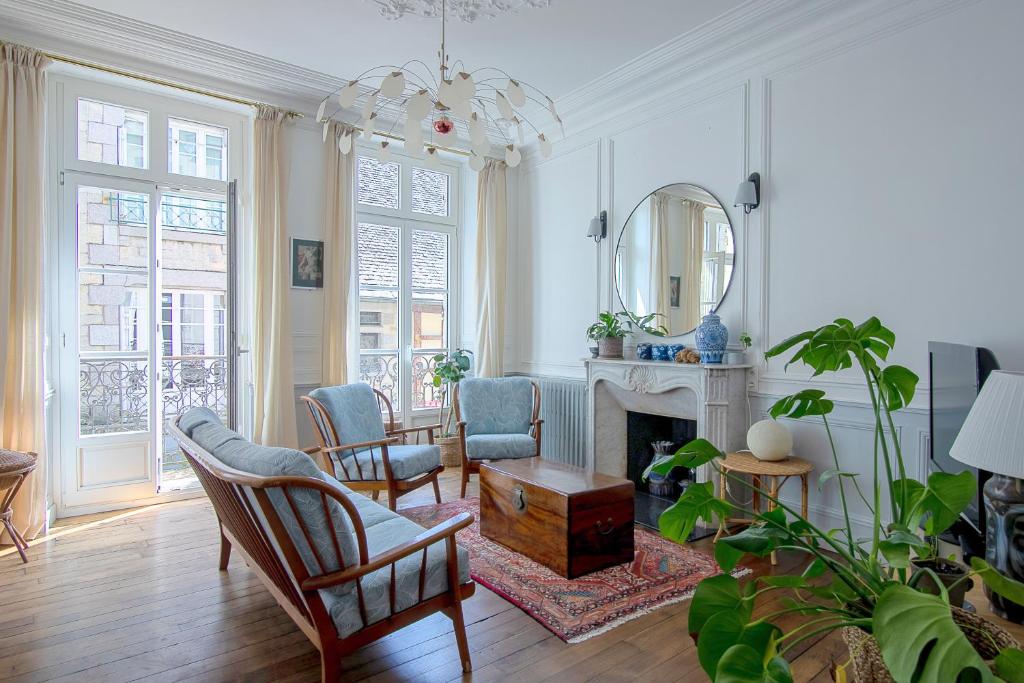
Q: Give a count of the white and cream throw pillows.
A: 0